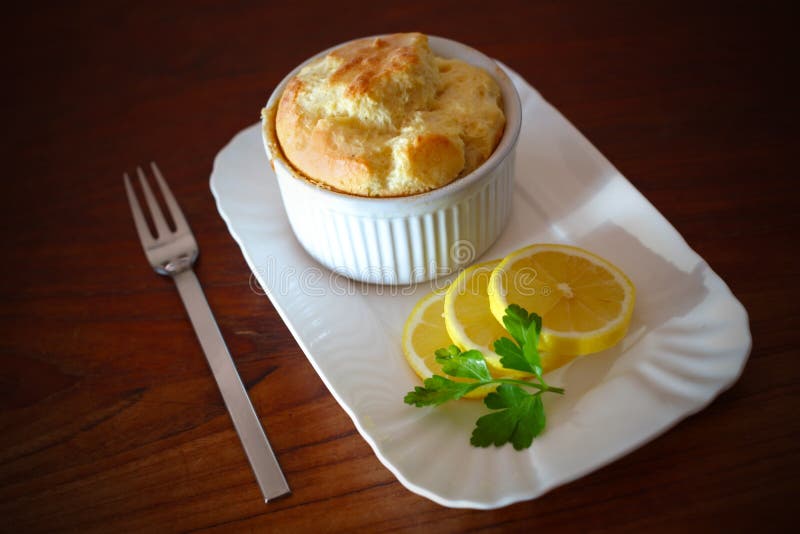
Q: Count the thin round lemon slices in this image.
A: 3